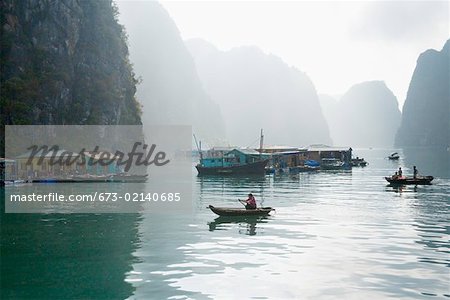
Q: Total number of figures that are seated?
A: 2